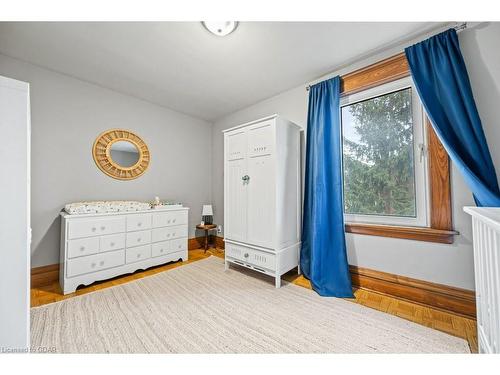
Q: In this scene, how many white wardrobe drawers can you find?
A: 1